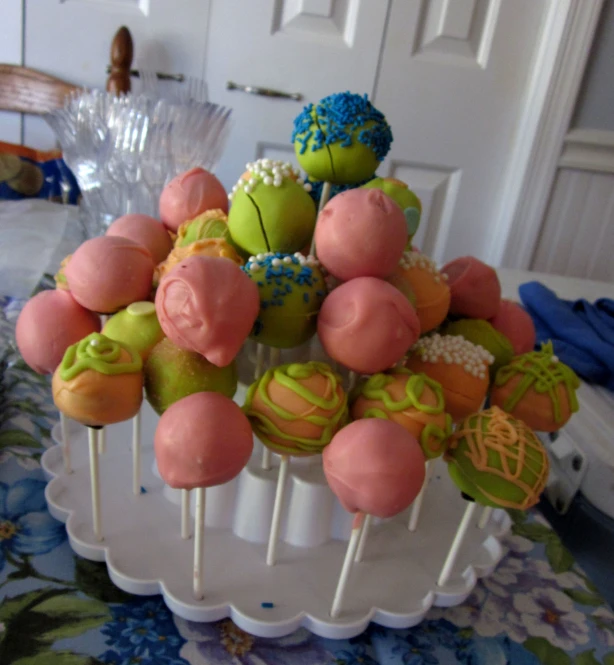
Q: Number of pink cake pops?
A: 11